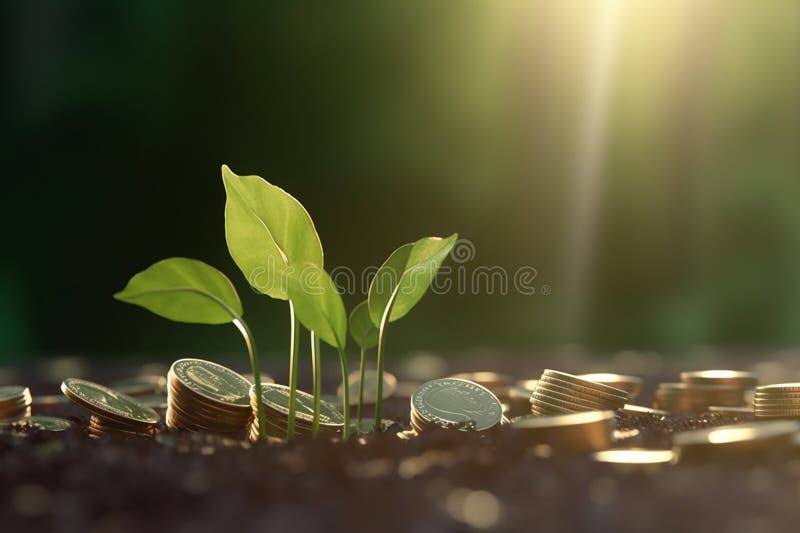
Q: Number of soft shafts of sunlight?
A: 1